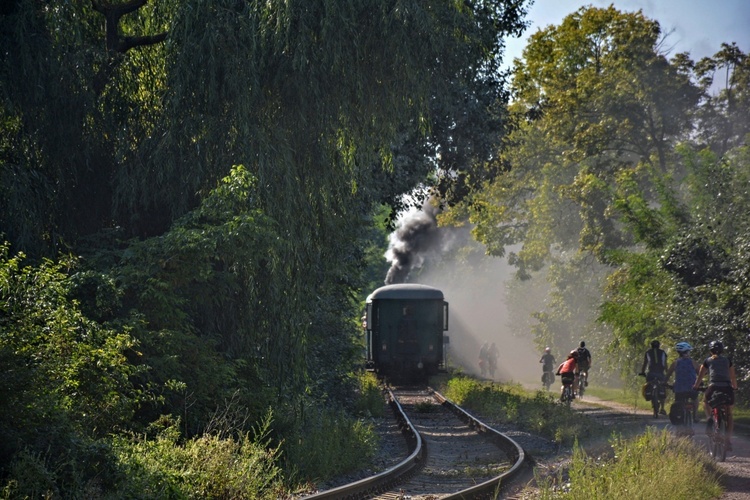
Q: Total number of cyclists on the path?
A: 8